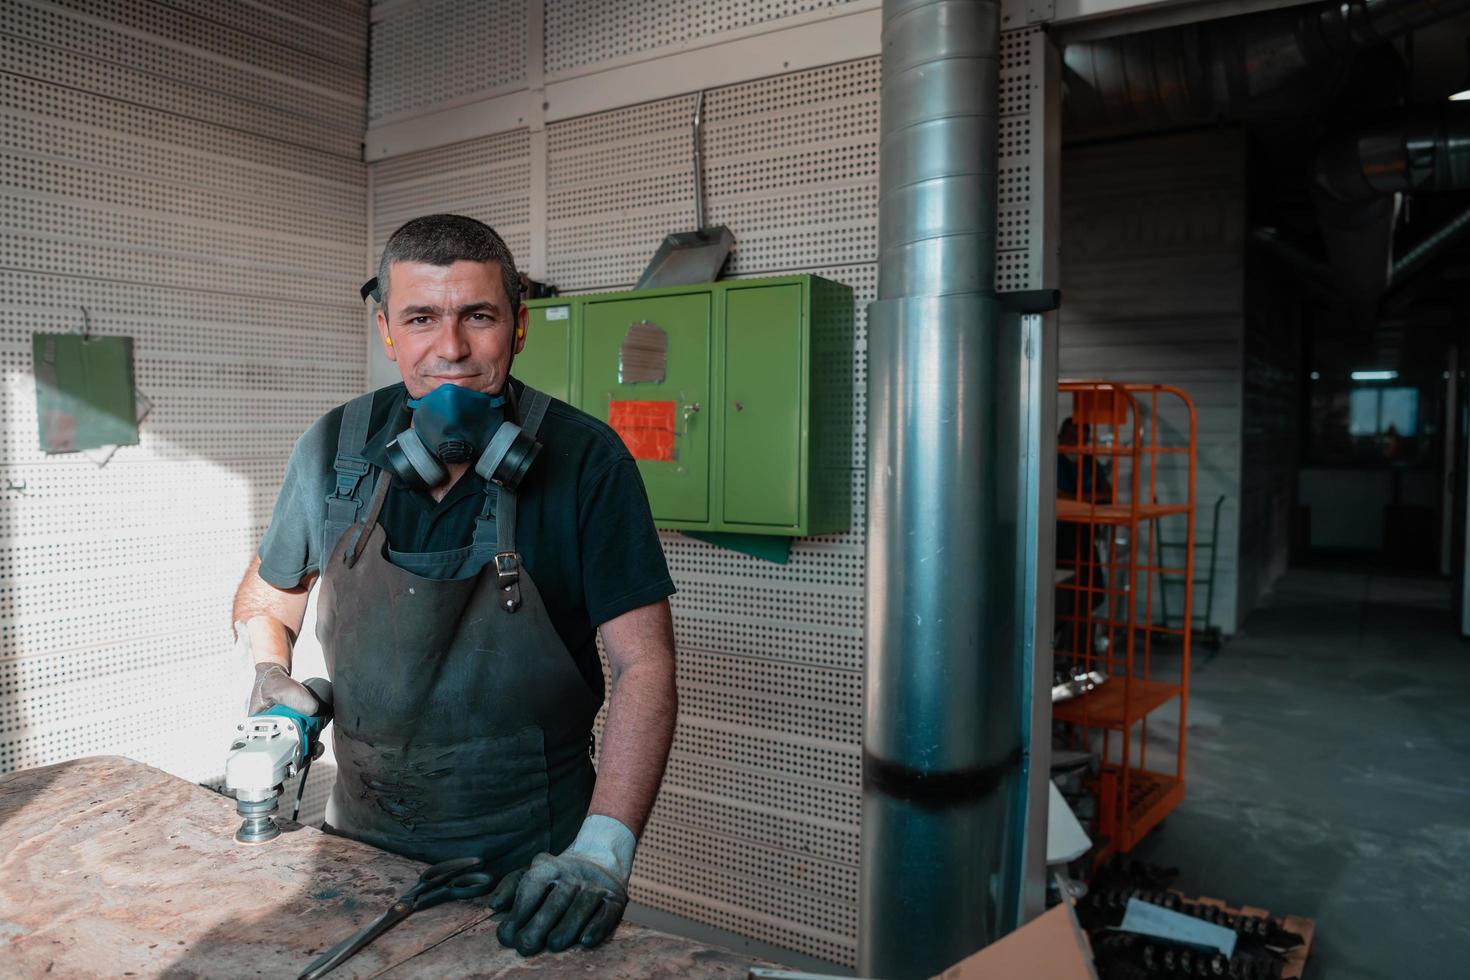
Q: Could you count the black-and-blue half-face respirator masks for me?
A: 1